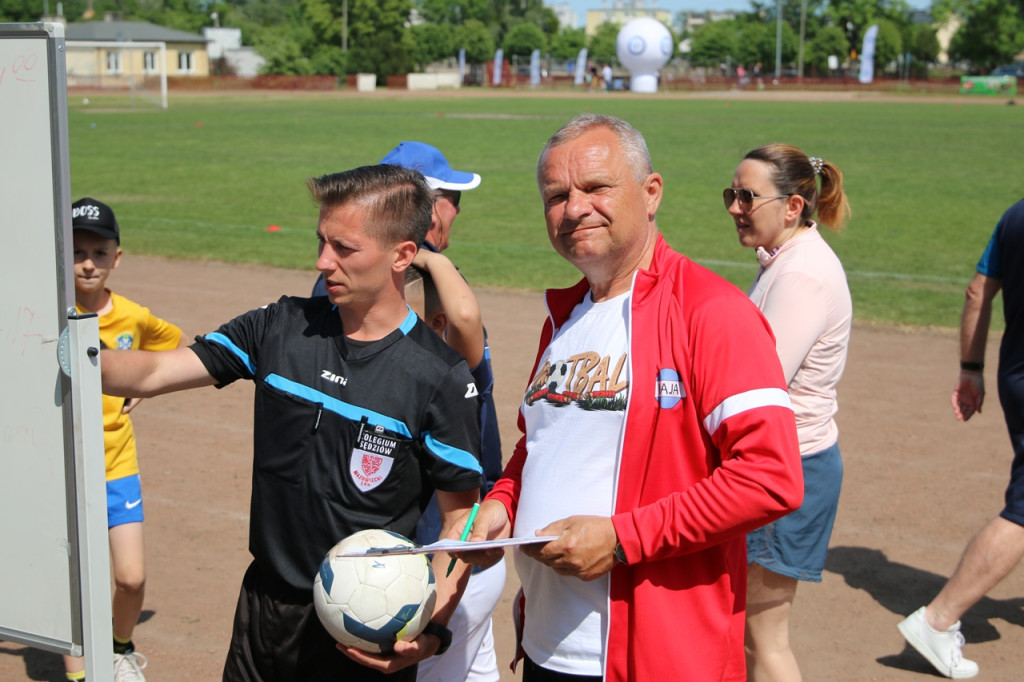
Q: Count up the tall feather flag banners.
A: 5